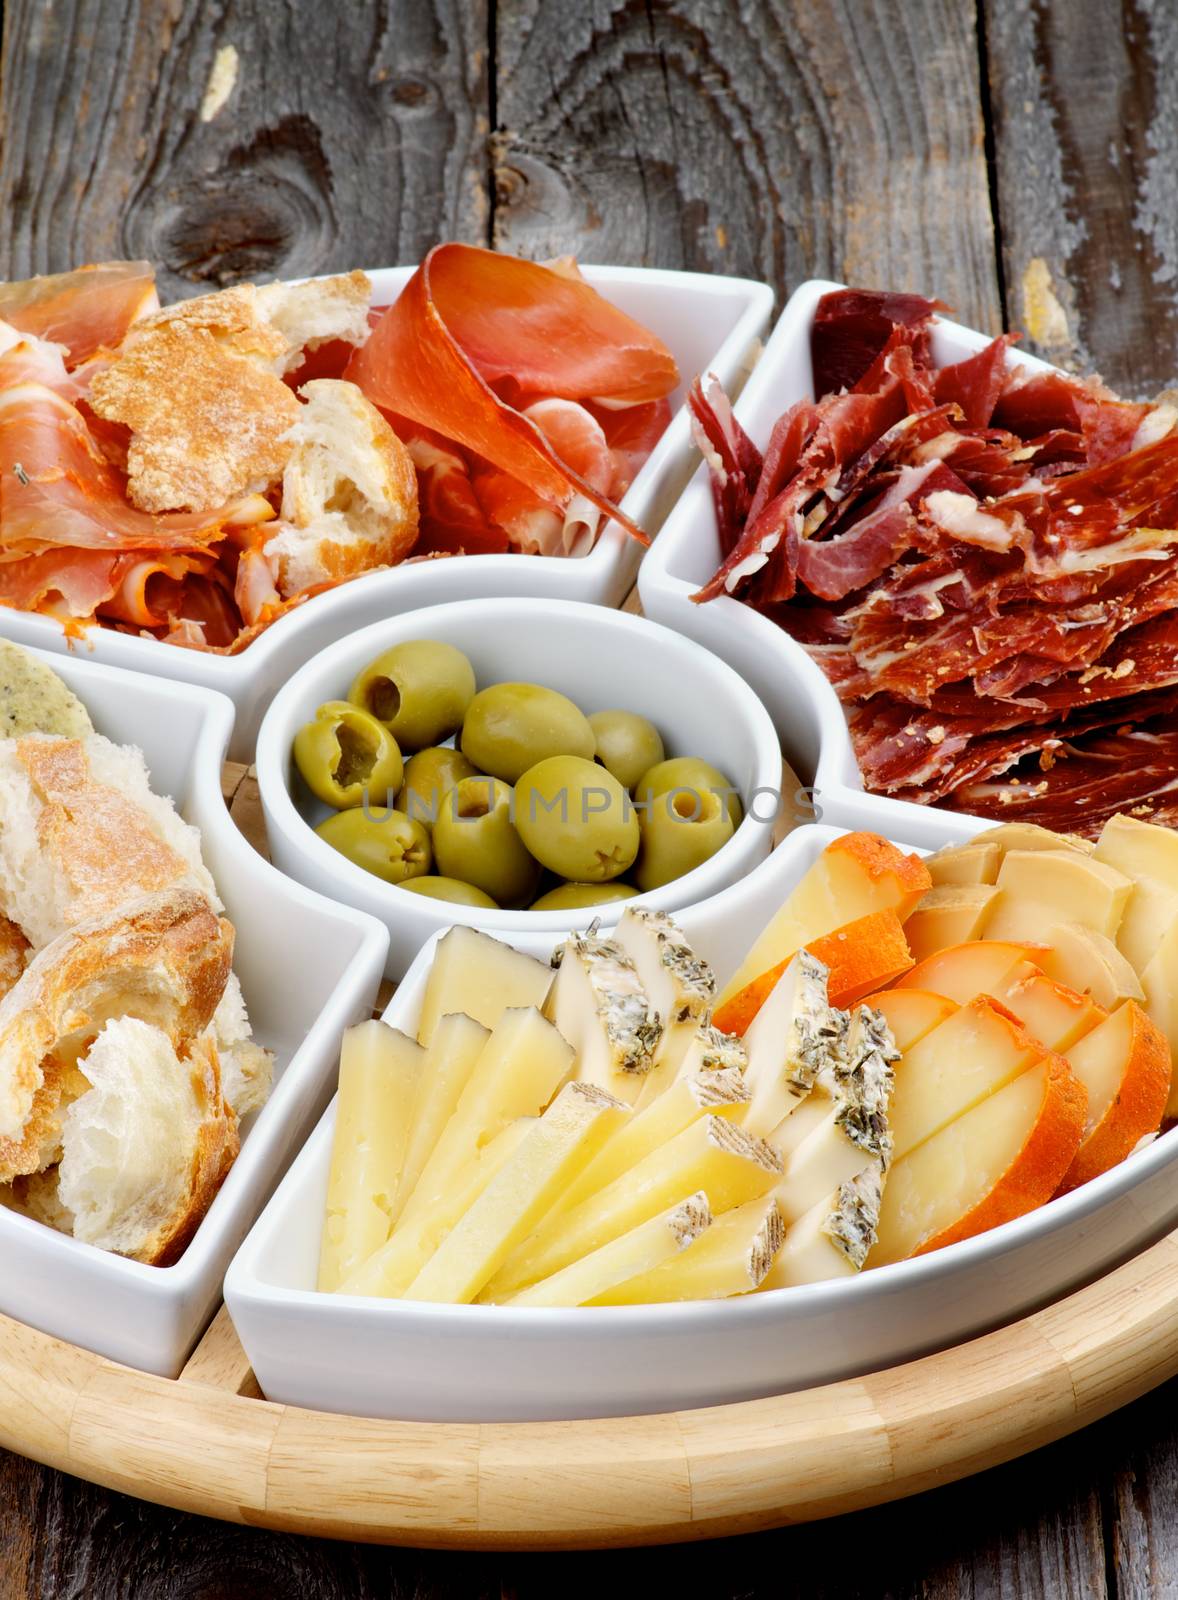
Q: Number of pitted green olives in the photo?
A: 12